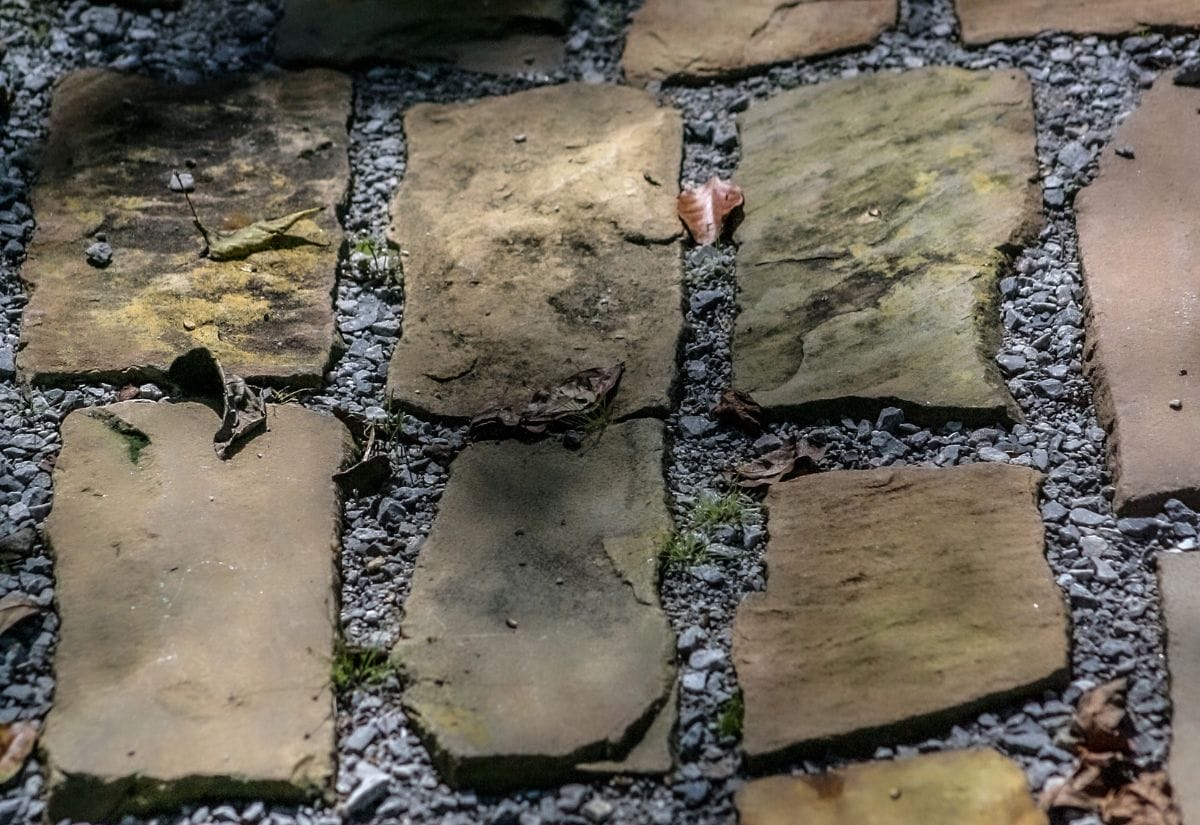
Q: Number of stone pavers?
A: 12